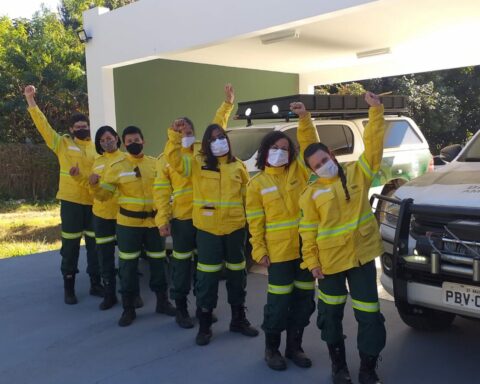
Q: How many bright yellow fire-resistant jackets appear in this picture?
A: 7